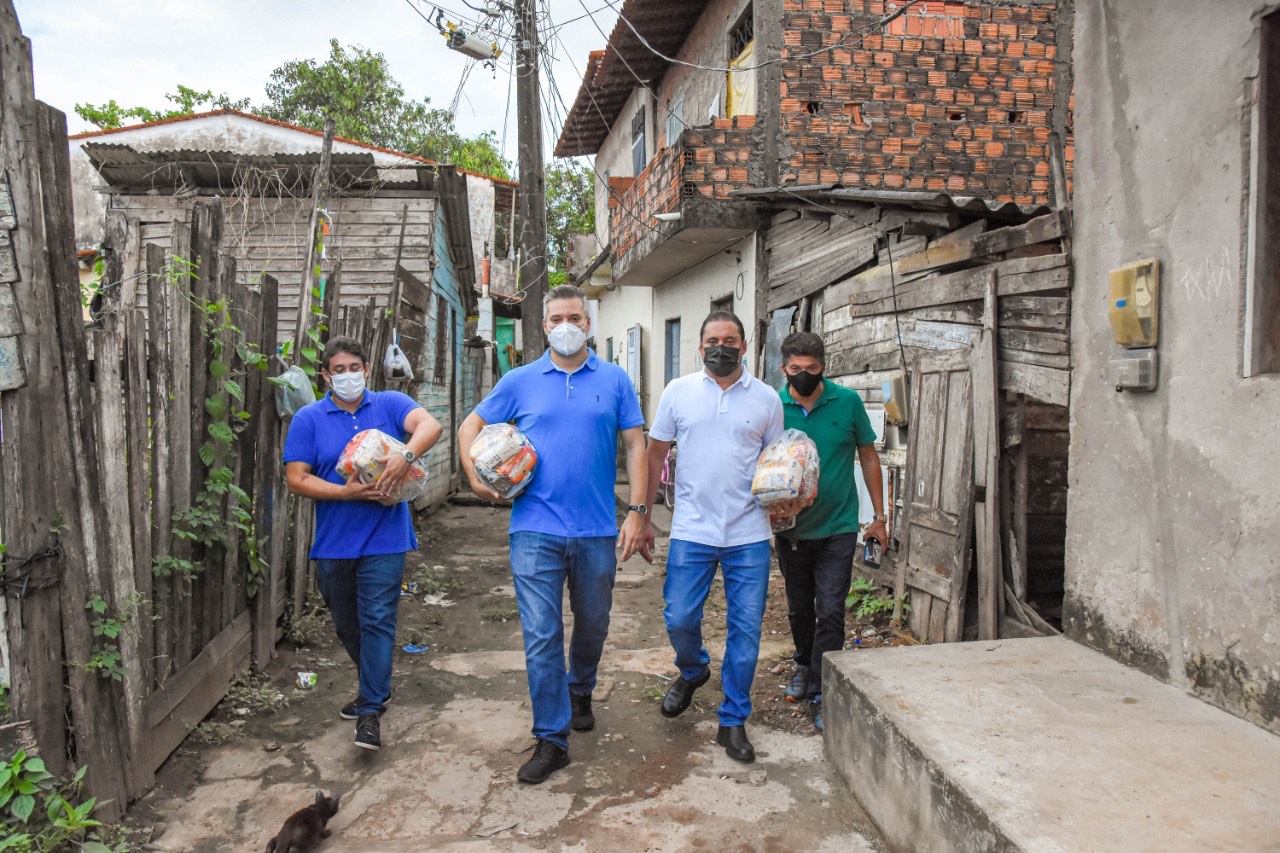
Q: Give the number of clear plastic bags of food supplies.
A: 3